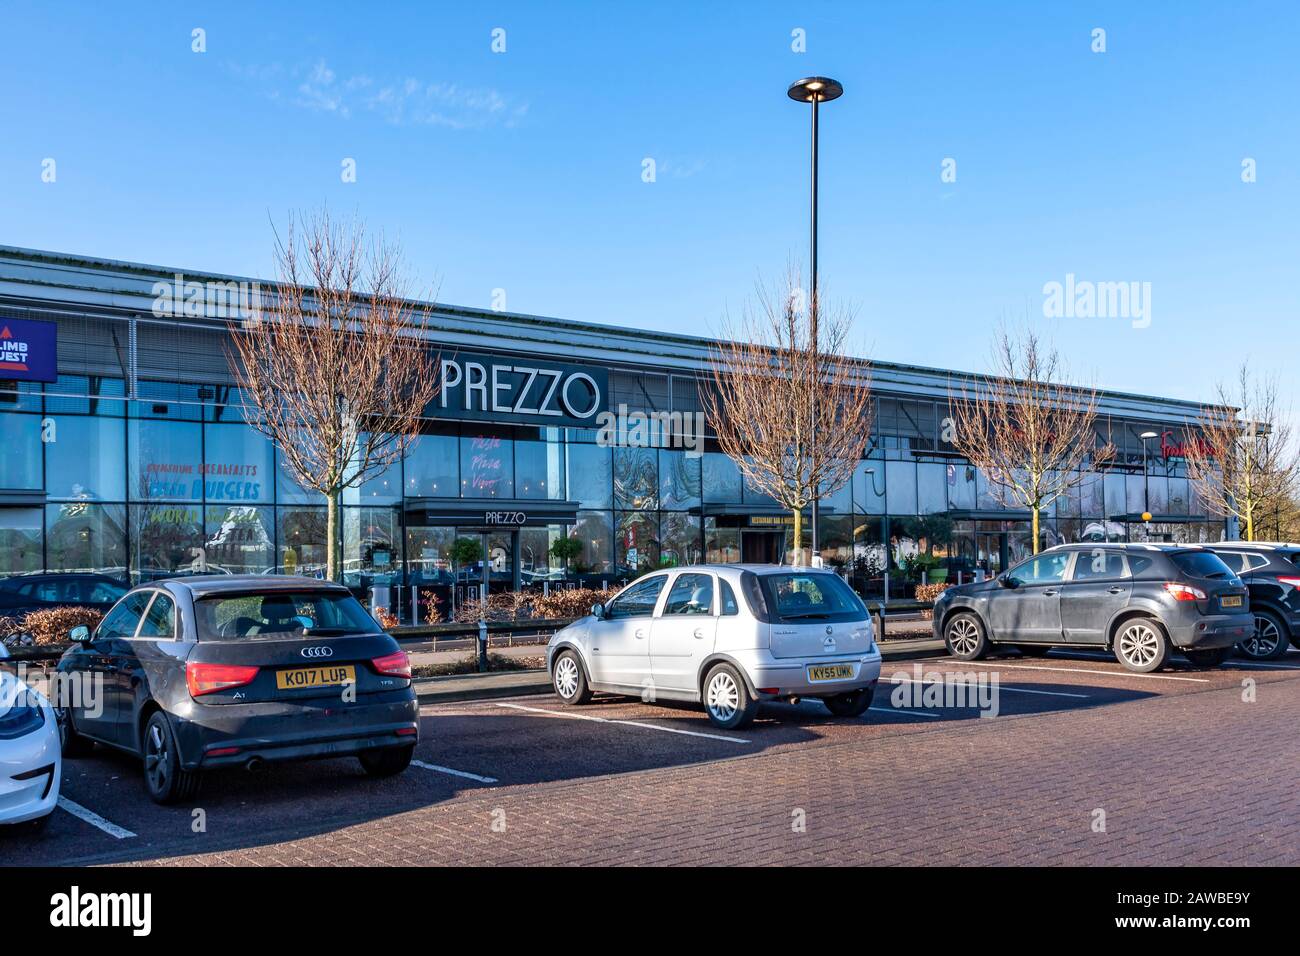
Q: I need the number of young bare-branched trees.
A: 4